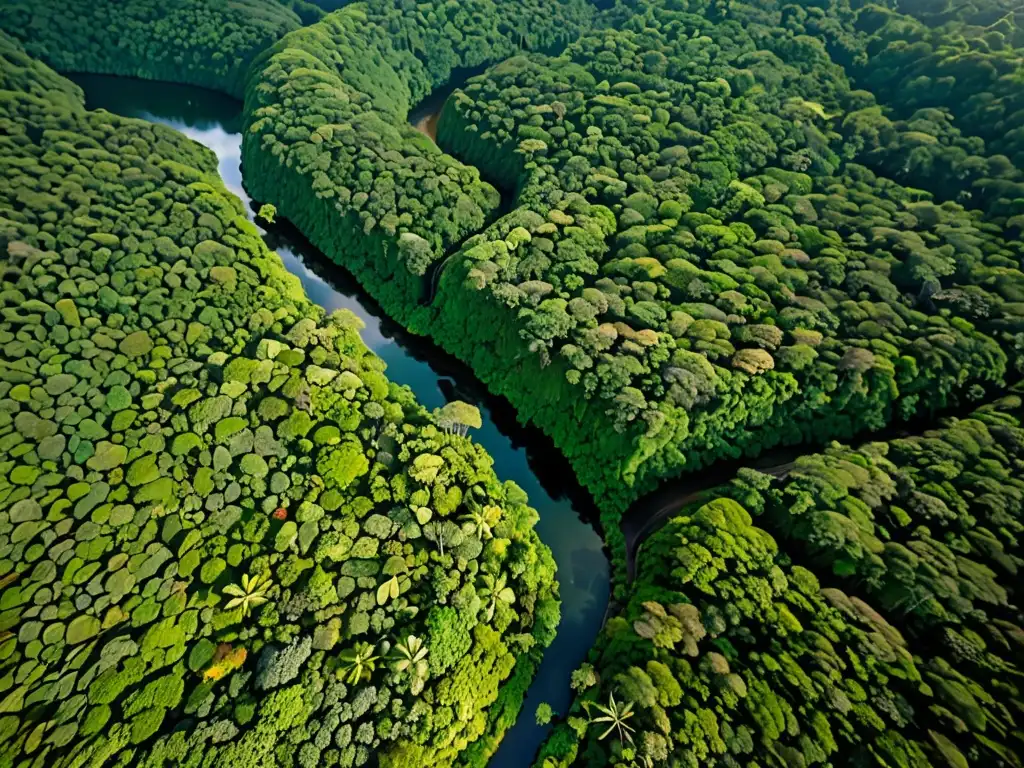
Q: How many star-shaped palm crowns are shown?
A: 6